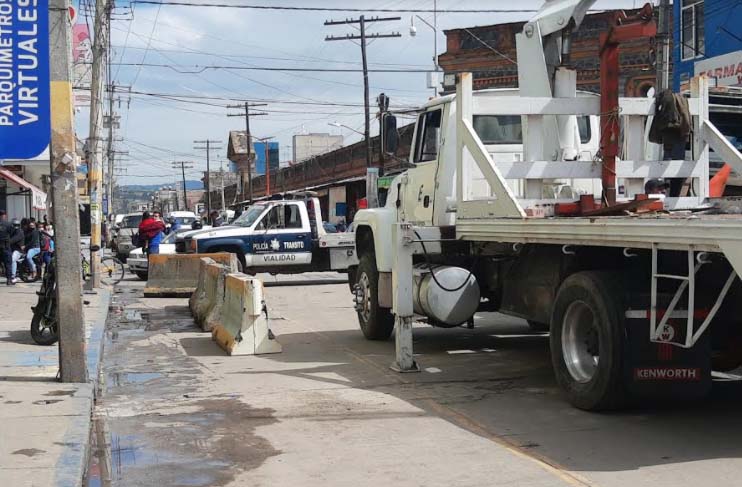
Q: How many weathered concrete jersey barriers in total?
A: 3